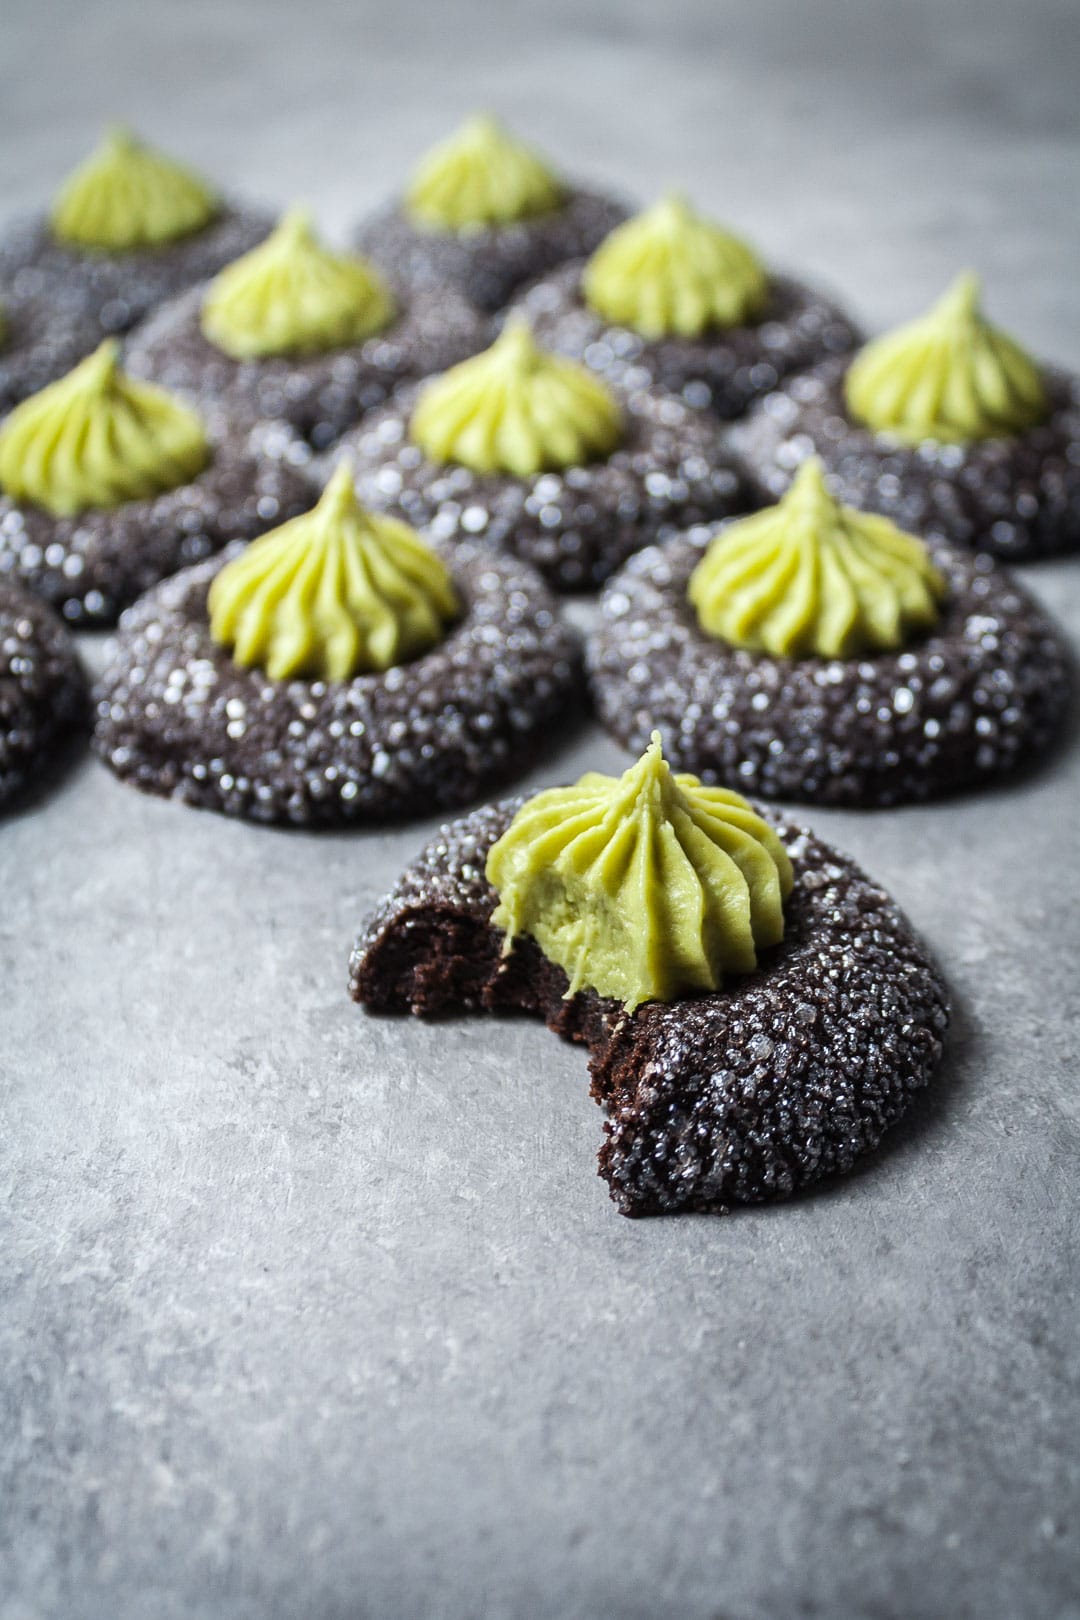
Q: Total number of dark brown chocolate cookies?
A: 12